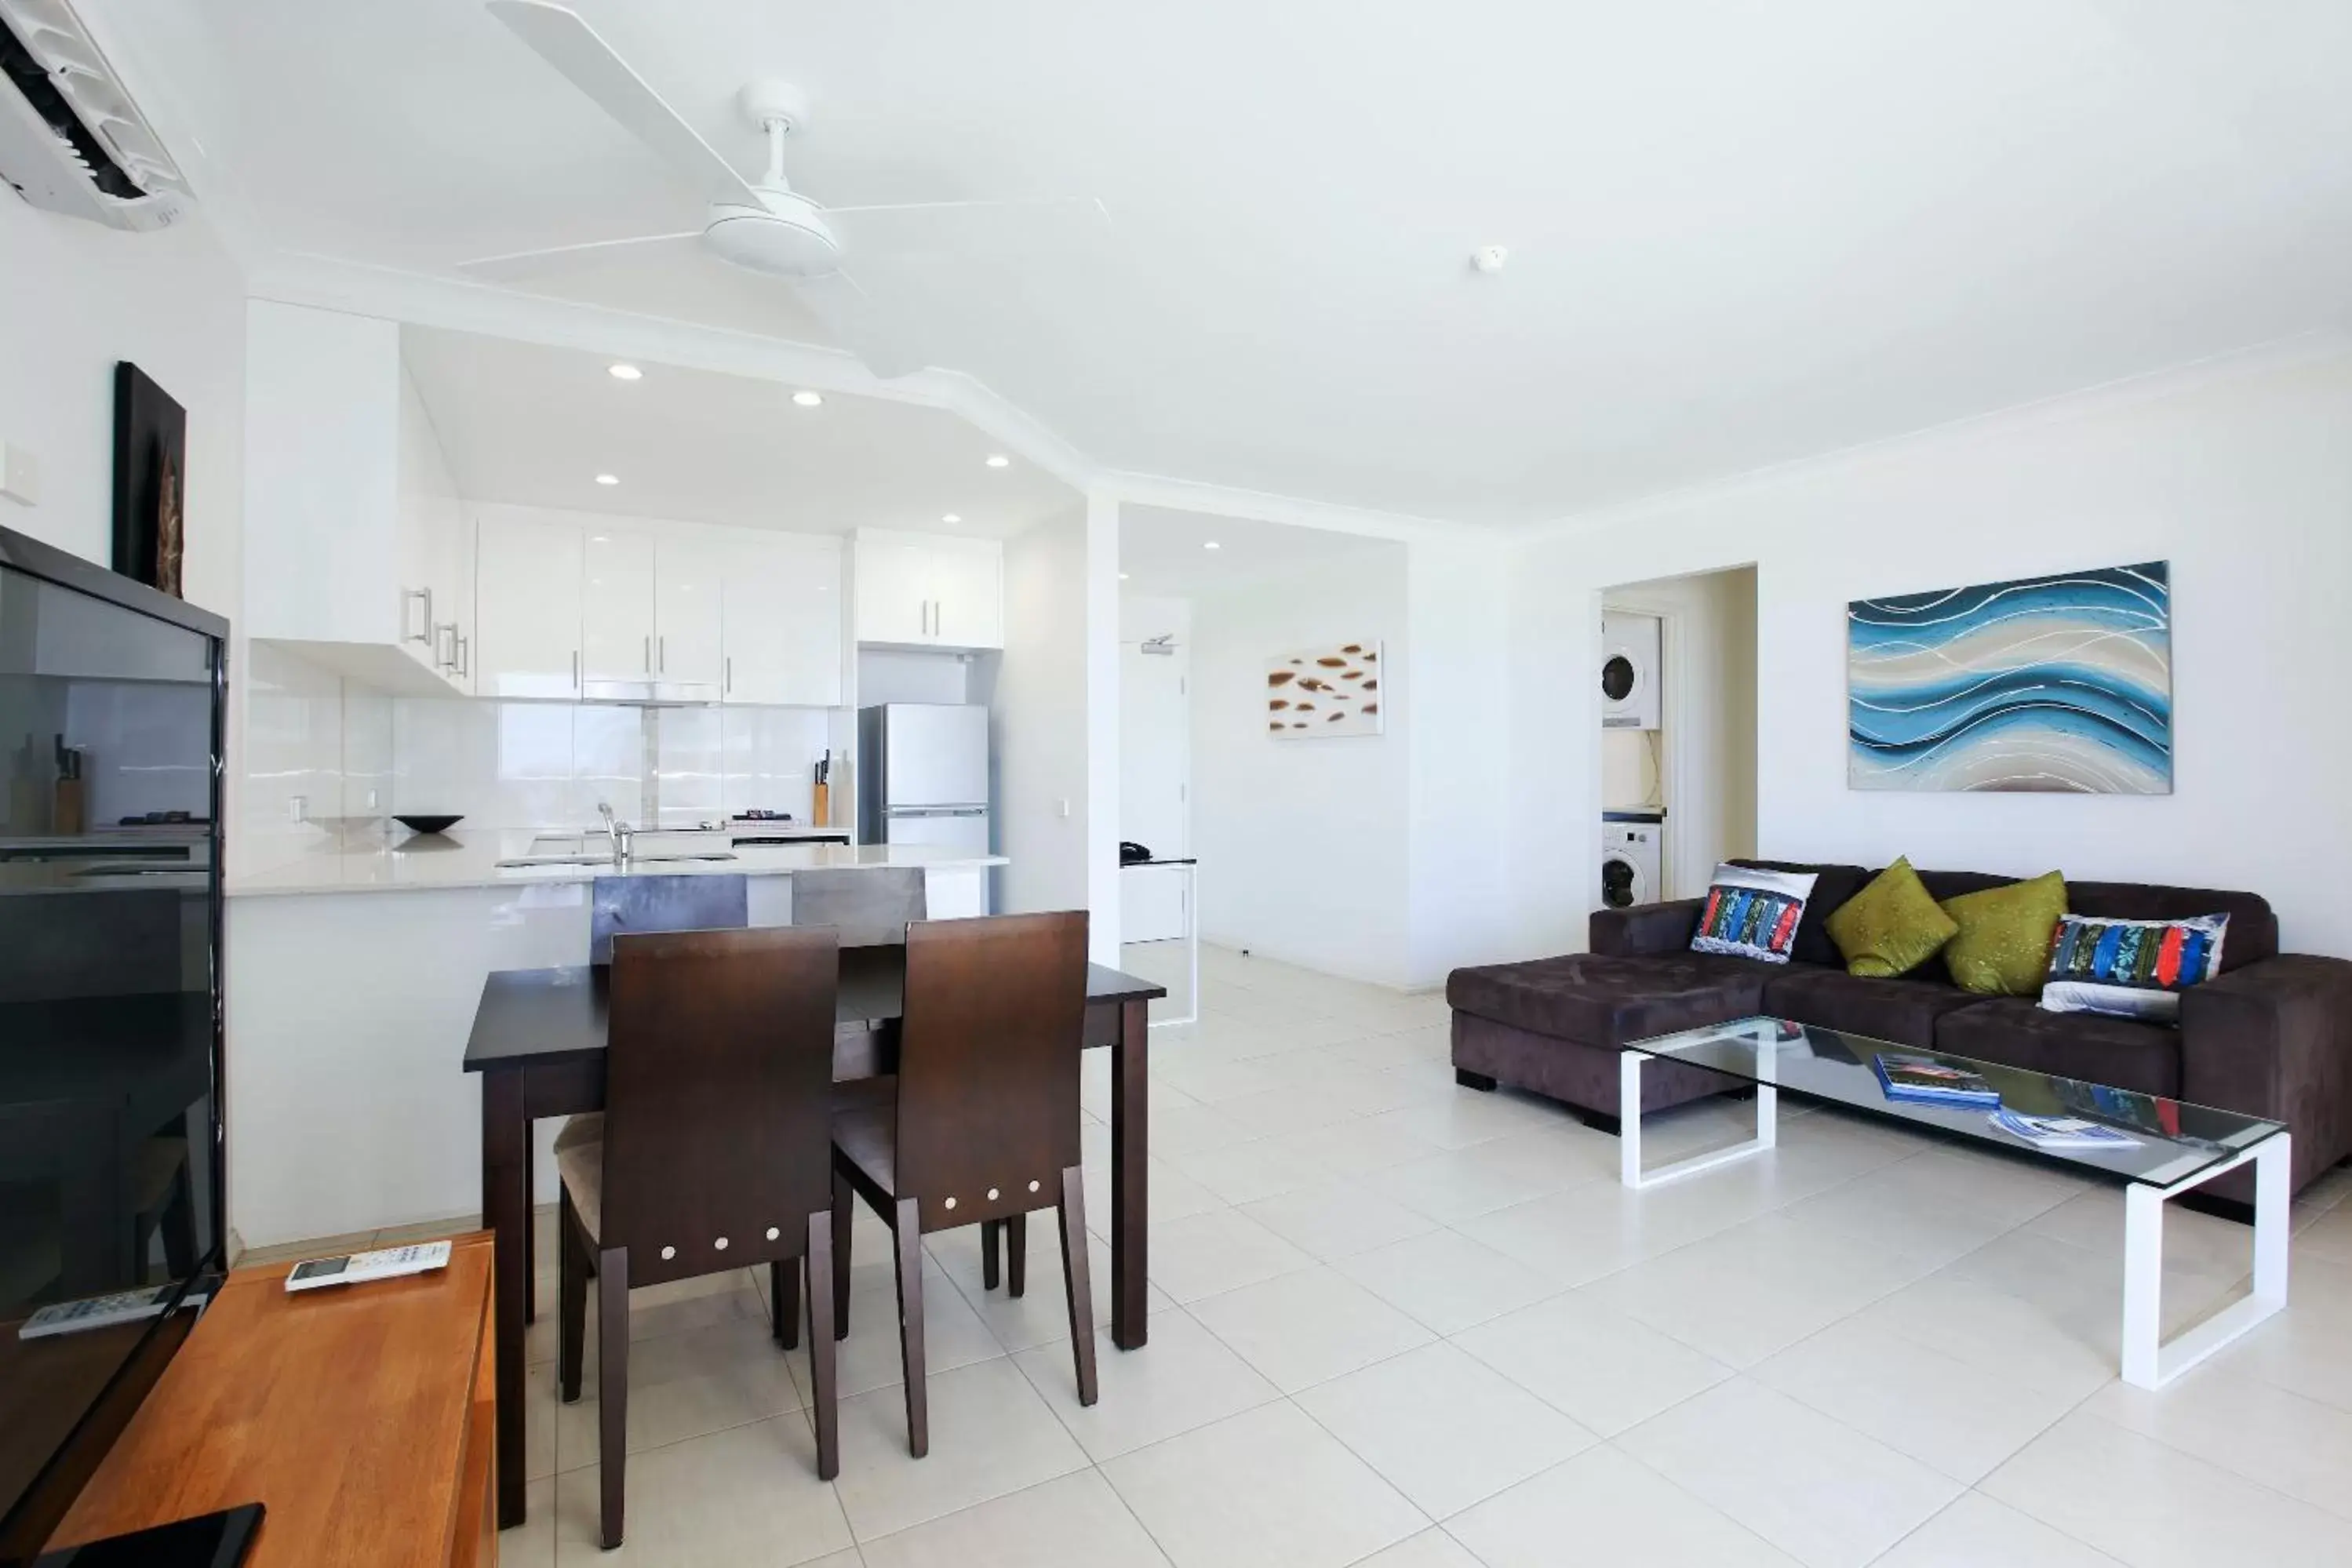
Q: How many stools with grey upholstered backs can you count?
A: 2